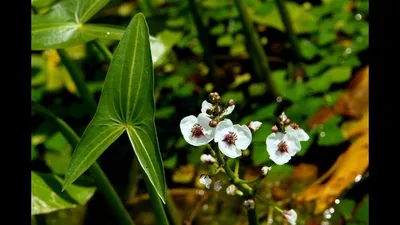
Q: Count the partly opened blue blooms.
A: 0